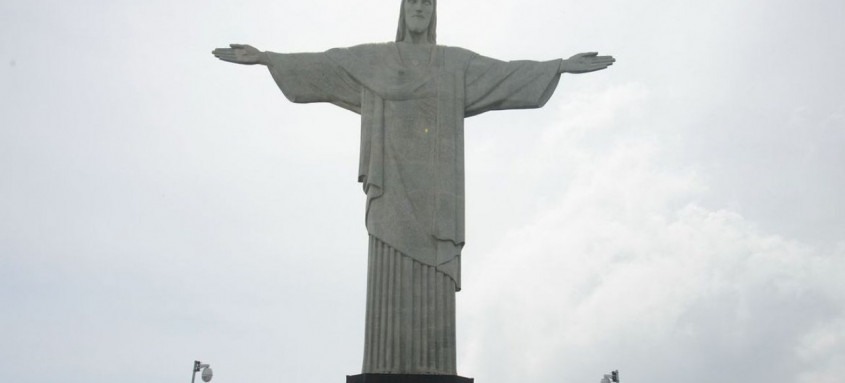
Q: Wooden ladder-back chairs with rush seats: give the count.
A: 0